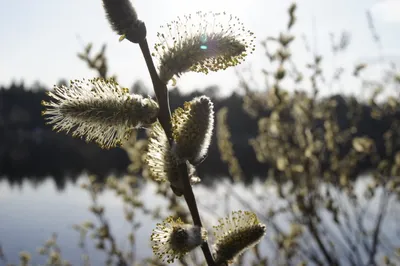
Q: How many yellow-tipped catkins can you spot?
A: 6